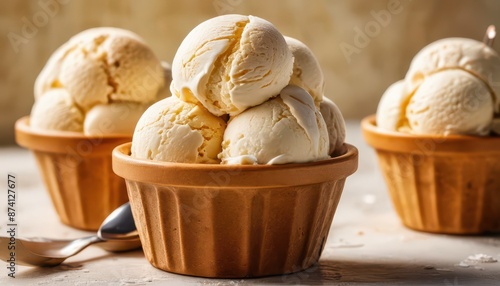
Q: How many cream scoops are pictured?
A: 11